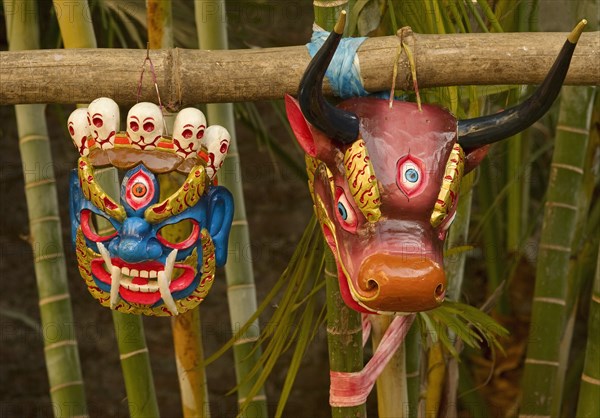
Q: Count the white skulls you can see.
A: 5